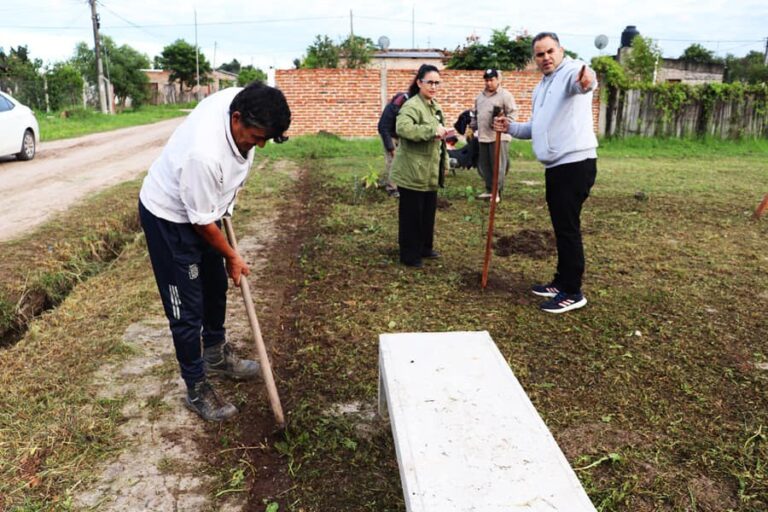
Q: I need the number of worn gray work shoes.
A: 2